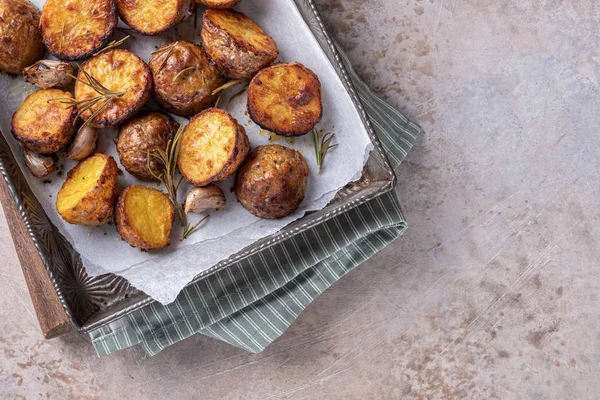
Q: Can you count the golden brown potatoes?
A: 14